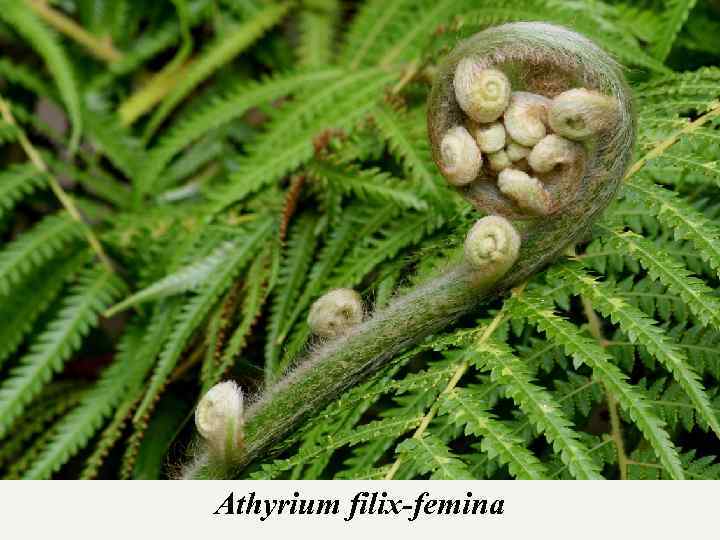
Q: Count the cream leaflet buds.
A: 12